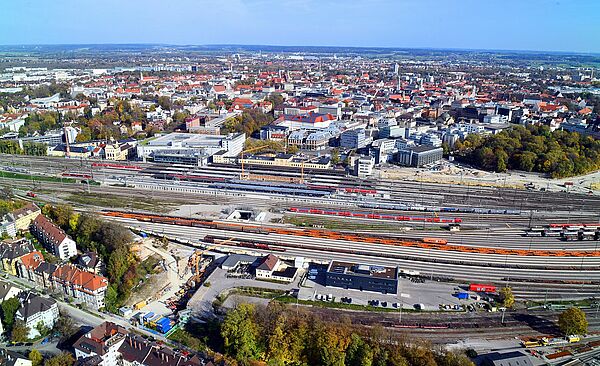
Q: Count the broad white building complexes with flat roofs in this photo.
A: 1